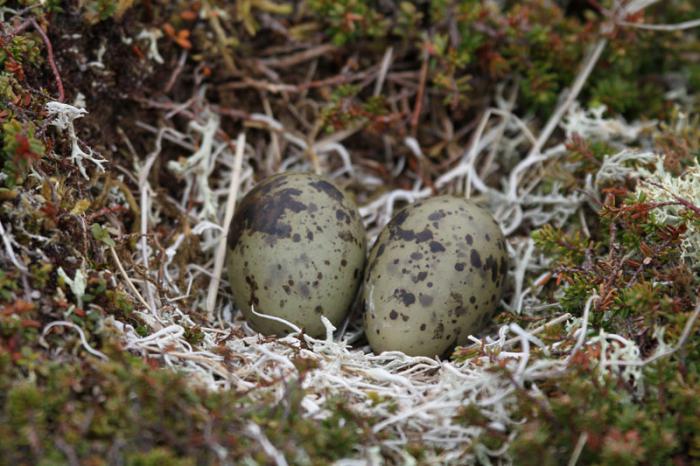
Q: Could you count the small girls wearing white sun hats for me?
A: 0